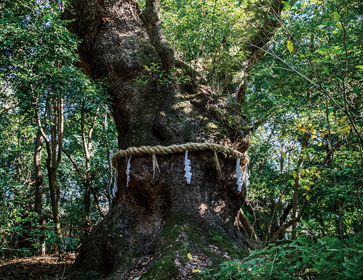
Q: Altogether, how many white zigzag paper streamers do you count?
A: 5